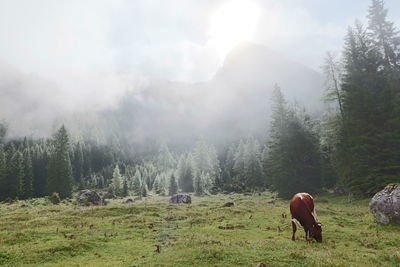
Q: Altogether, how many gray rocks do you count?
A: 3